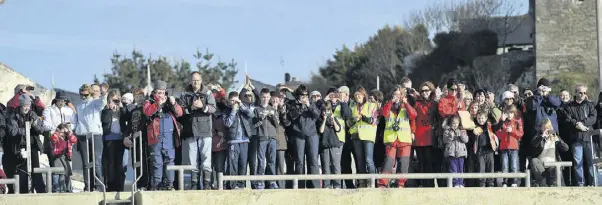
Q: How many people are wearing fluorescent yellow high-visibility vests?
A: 3